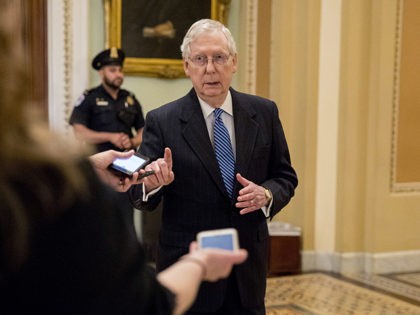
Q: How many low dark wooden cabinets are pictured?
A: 1